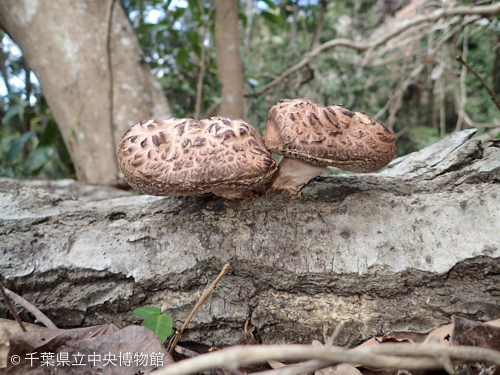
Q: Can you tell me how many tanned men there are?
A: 0